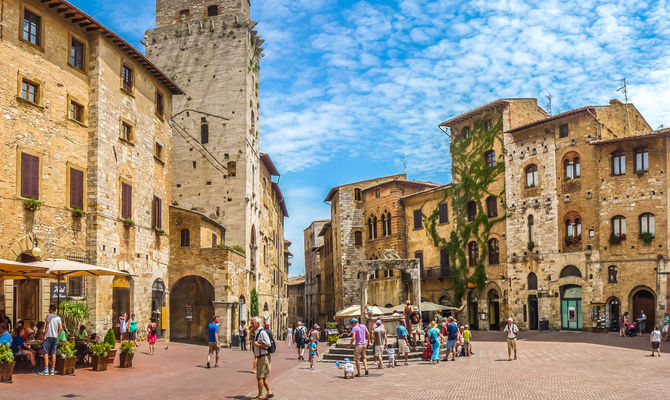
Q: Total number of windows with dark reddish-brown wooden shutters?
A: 4